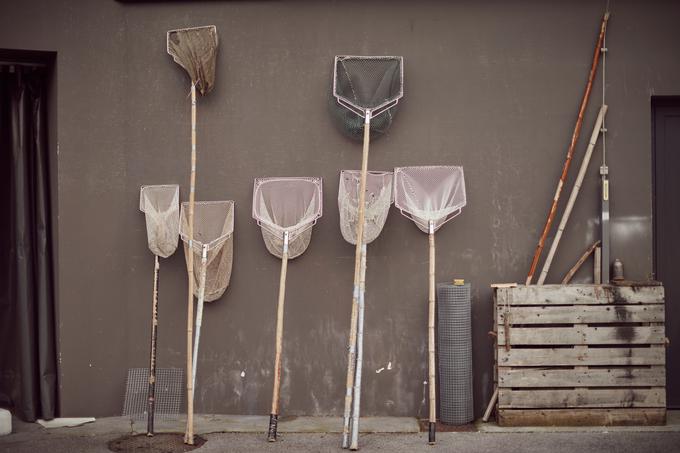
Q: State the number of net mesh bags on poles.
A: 7